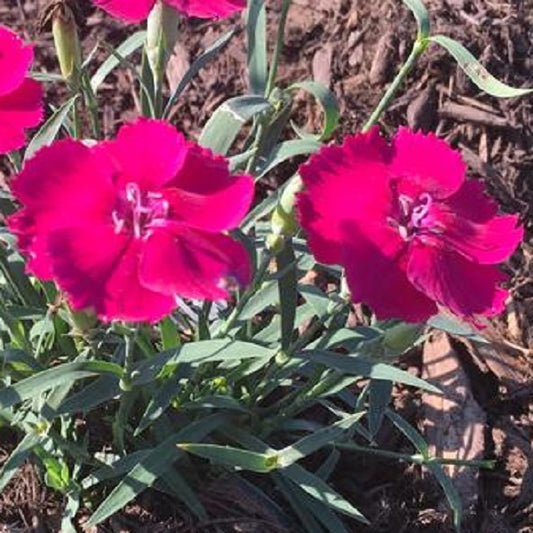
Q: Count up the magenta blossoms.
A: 4